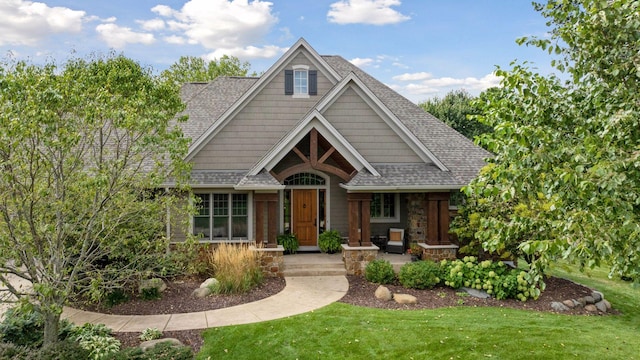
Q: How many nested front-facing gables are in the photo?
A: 3